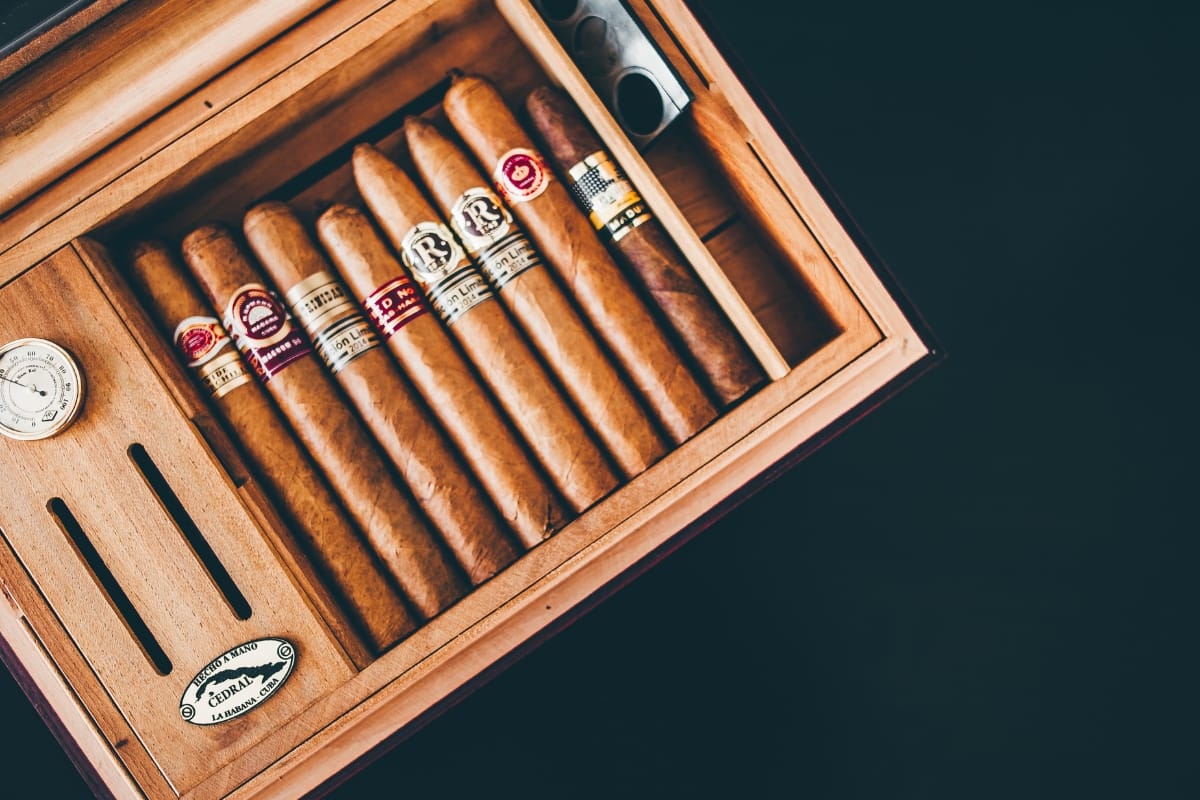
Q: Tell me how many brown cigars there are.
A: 8